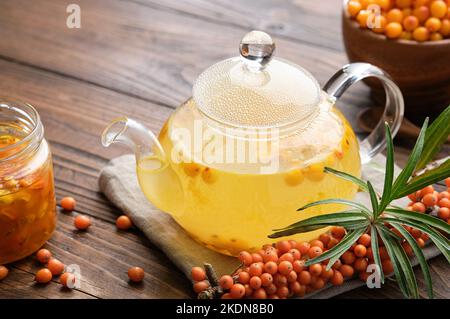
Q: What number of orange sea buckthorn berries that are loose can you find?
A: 9